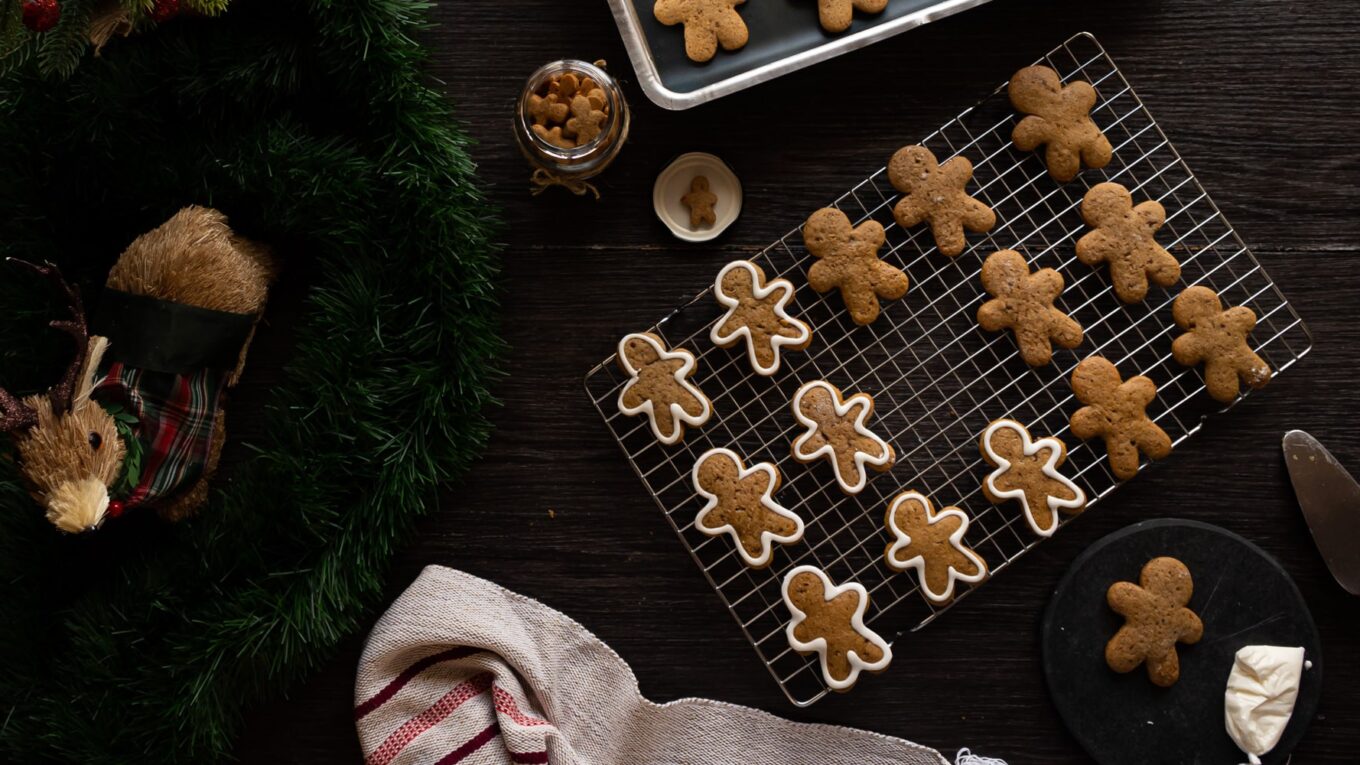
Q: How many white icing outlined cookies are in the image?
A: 7